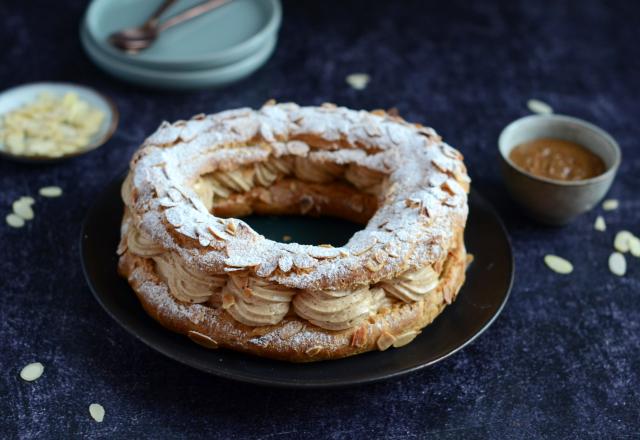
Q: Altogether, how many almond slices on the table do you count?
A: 14